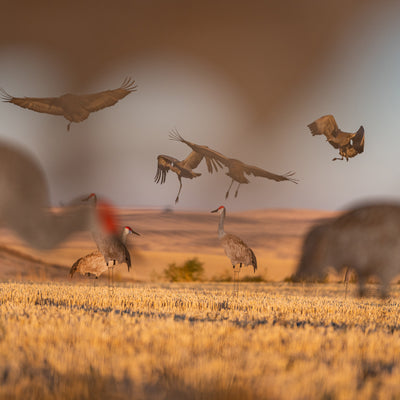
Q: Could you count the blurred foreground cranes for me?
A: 2